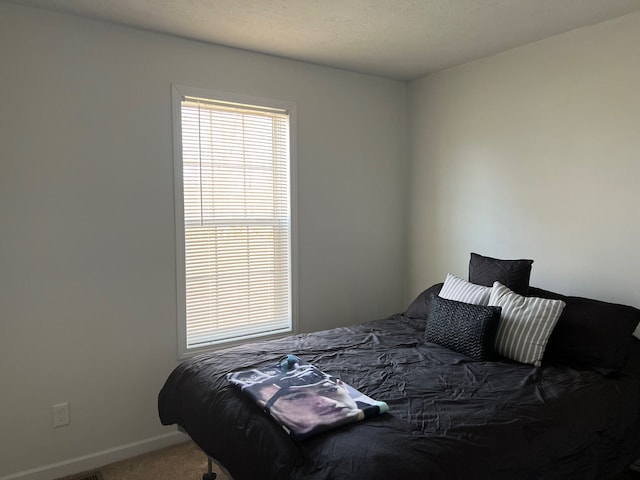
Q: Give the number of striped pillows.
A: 2